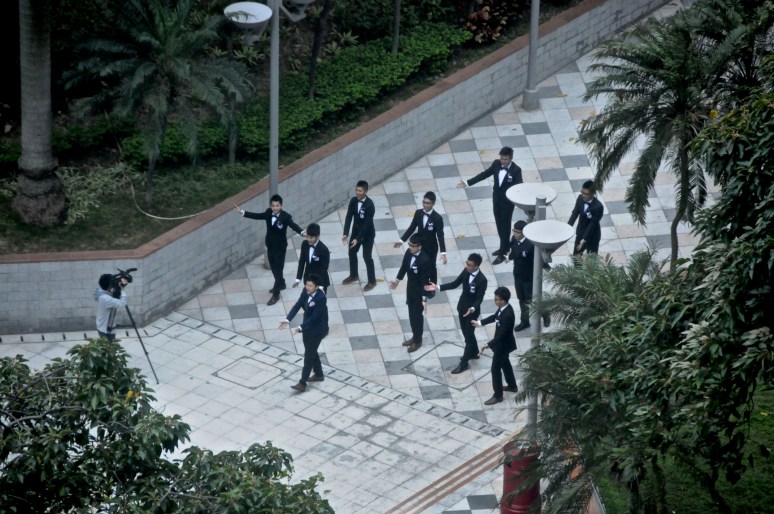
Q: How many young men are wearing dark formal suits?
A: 11